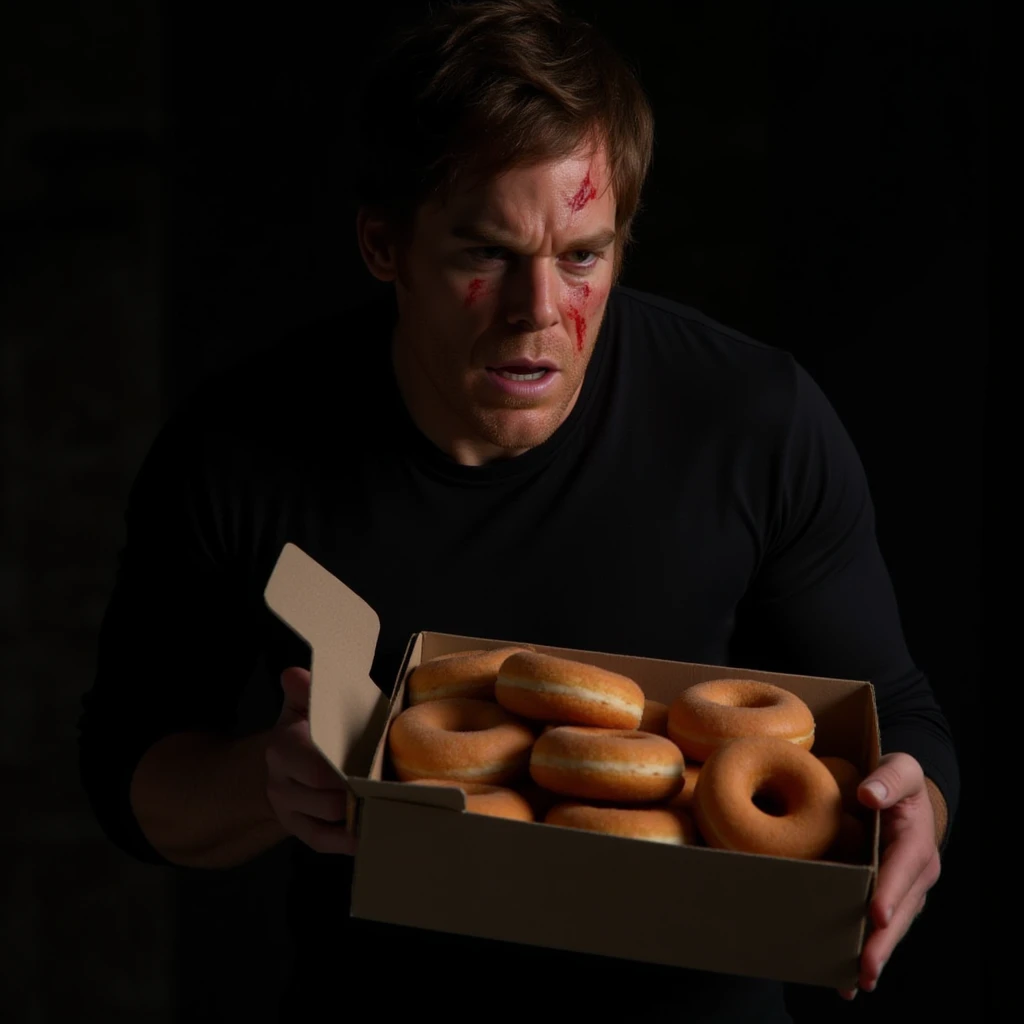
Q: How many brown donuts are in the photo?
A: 11